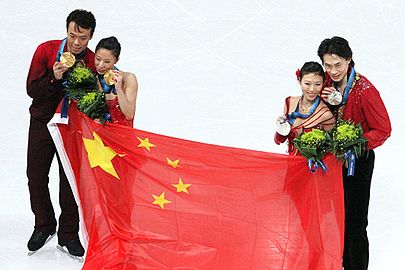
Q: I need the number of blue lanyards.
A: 4